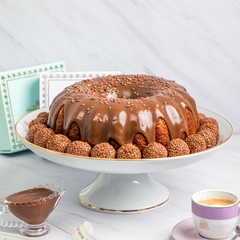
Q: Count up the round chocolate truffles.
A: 15